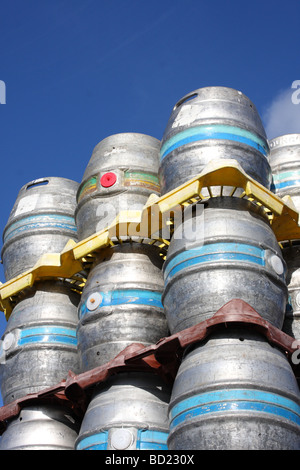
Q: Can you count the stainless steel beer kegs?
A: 11